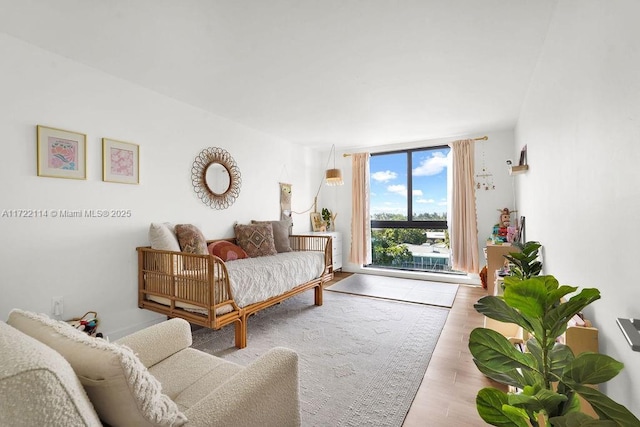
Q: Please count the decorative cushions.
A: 6